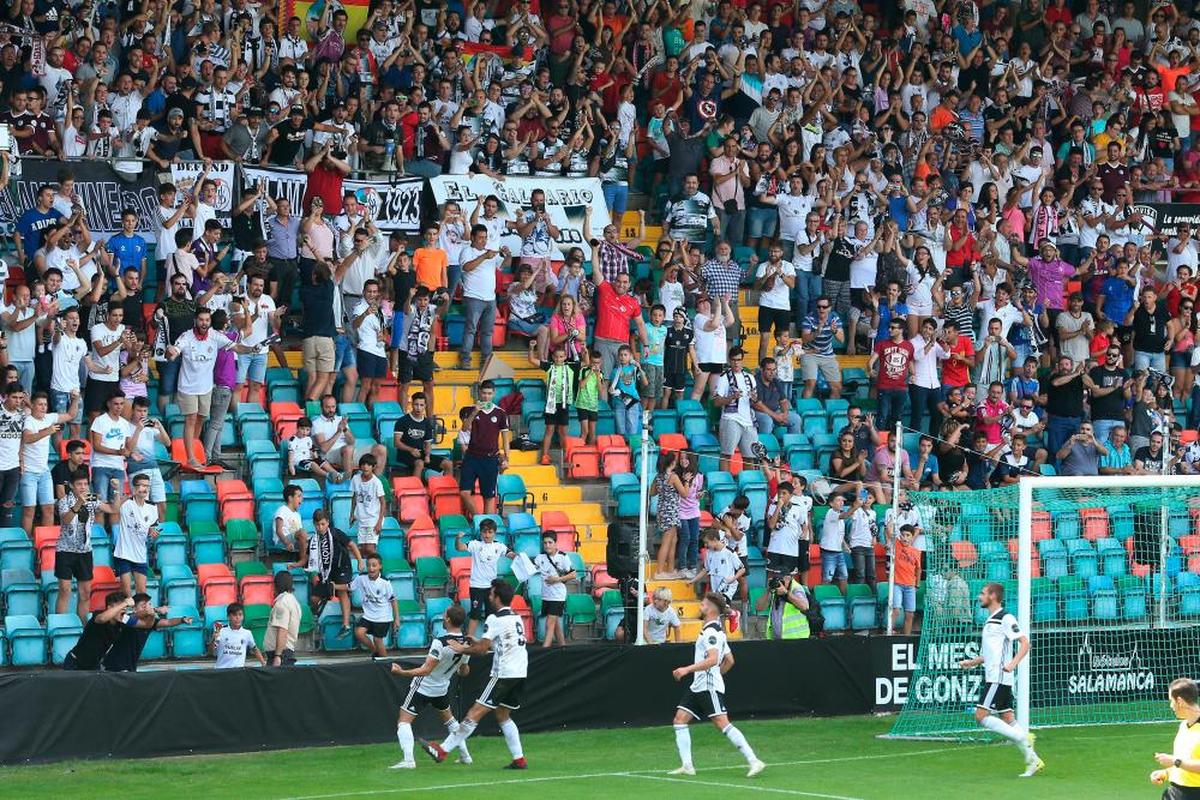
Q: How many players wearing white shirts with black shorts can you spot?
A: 4